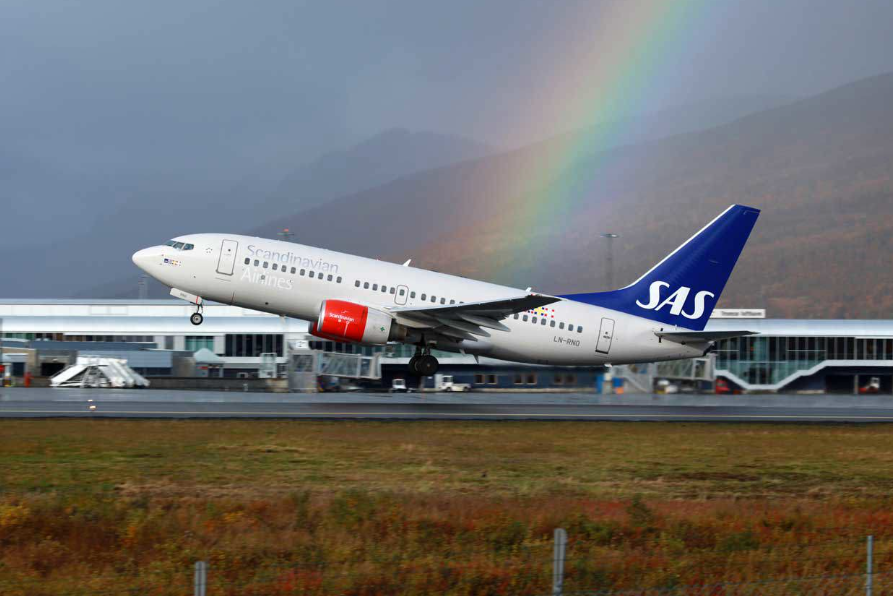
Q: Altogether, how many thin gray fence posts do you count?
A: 3